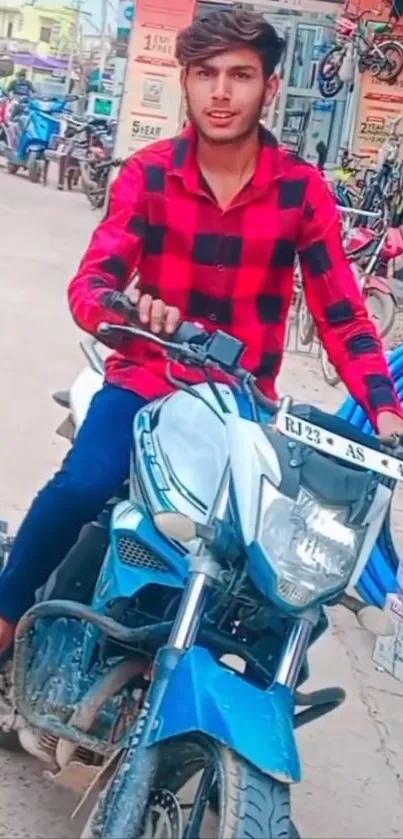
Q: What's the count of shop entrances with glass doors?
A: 1